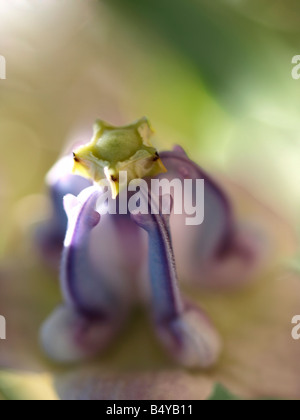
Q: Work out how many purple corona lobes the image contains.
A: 4